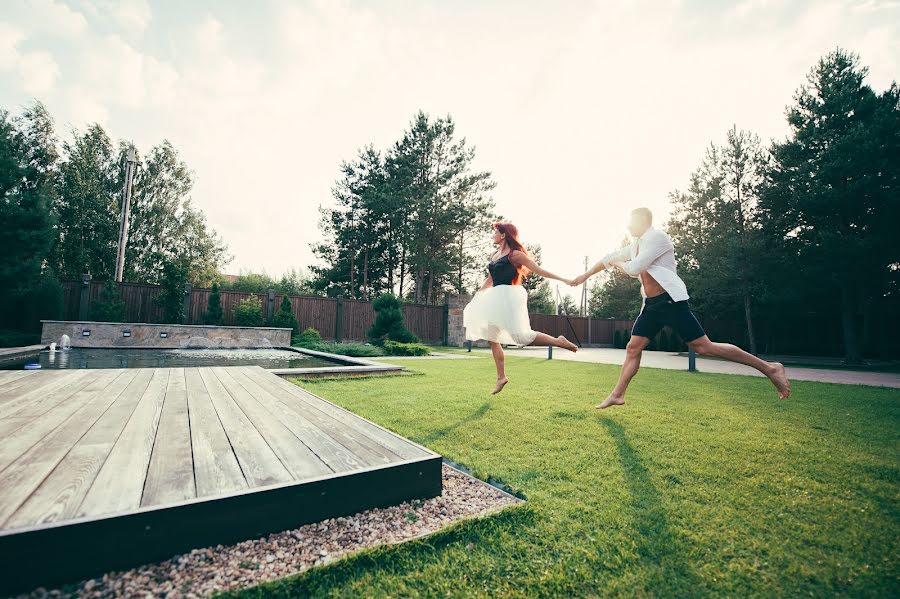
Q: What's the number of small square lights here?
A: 3